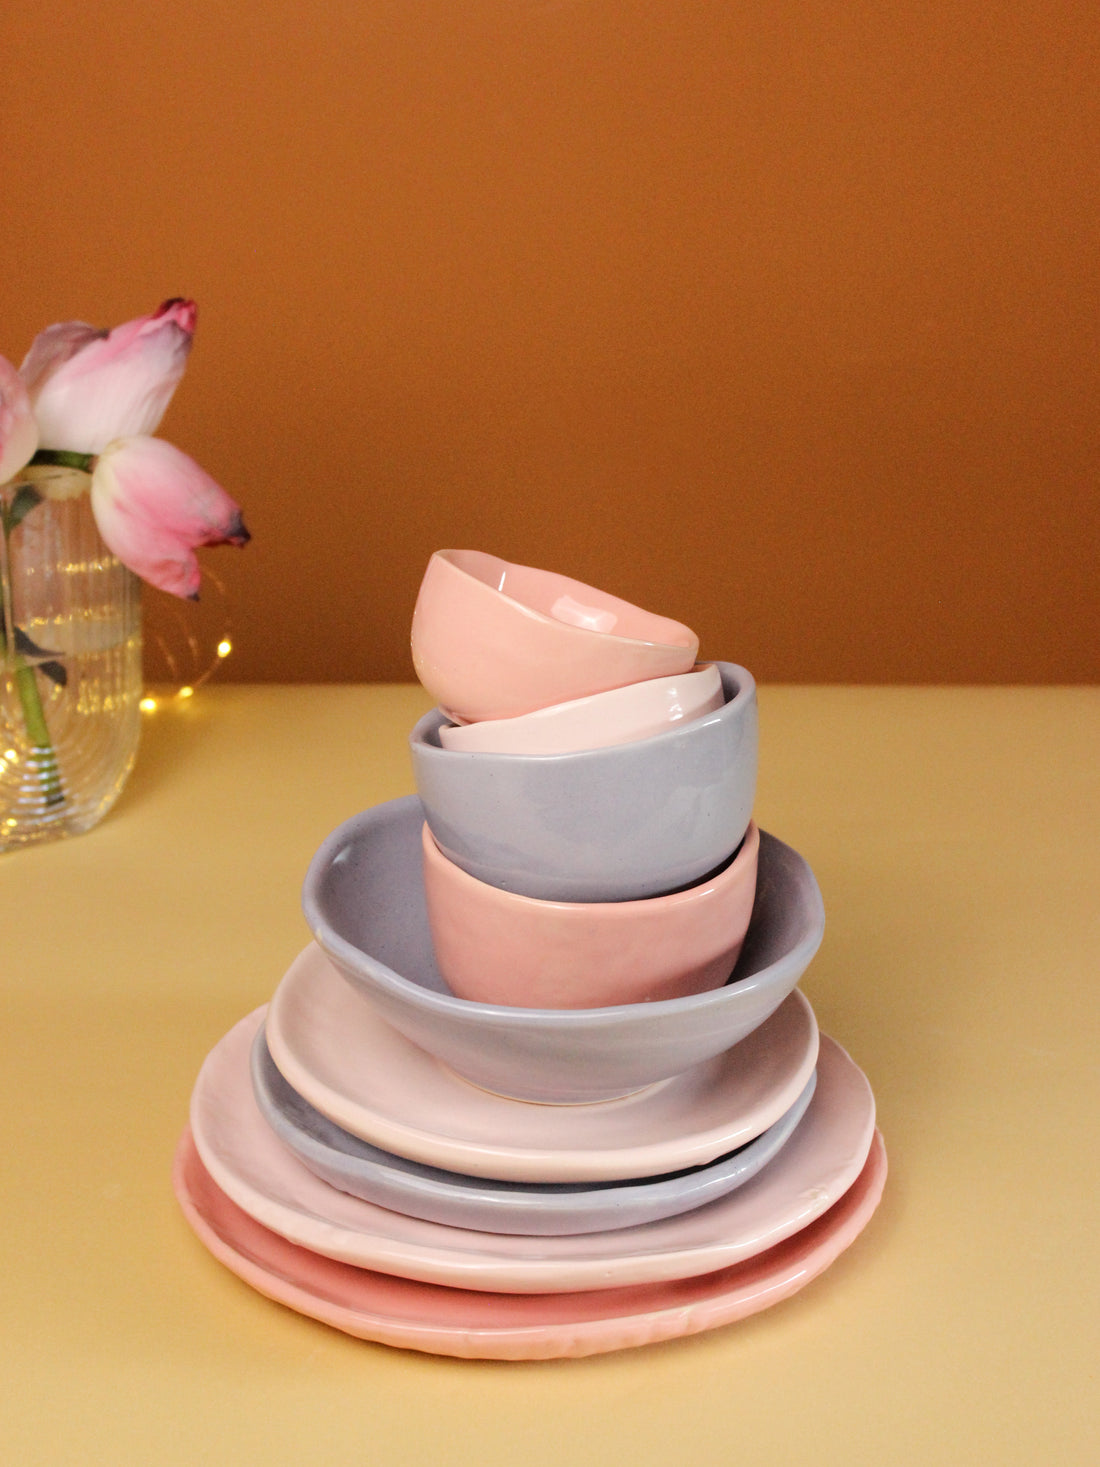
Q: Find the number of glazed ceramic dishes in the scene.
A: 9